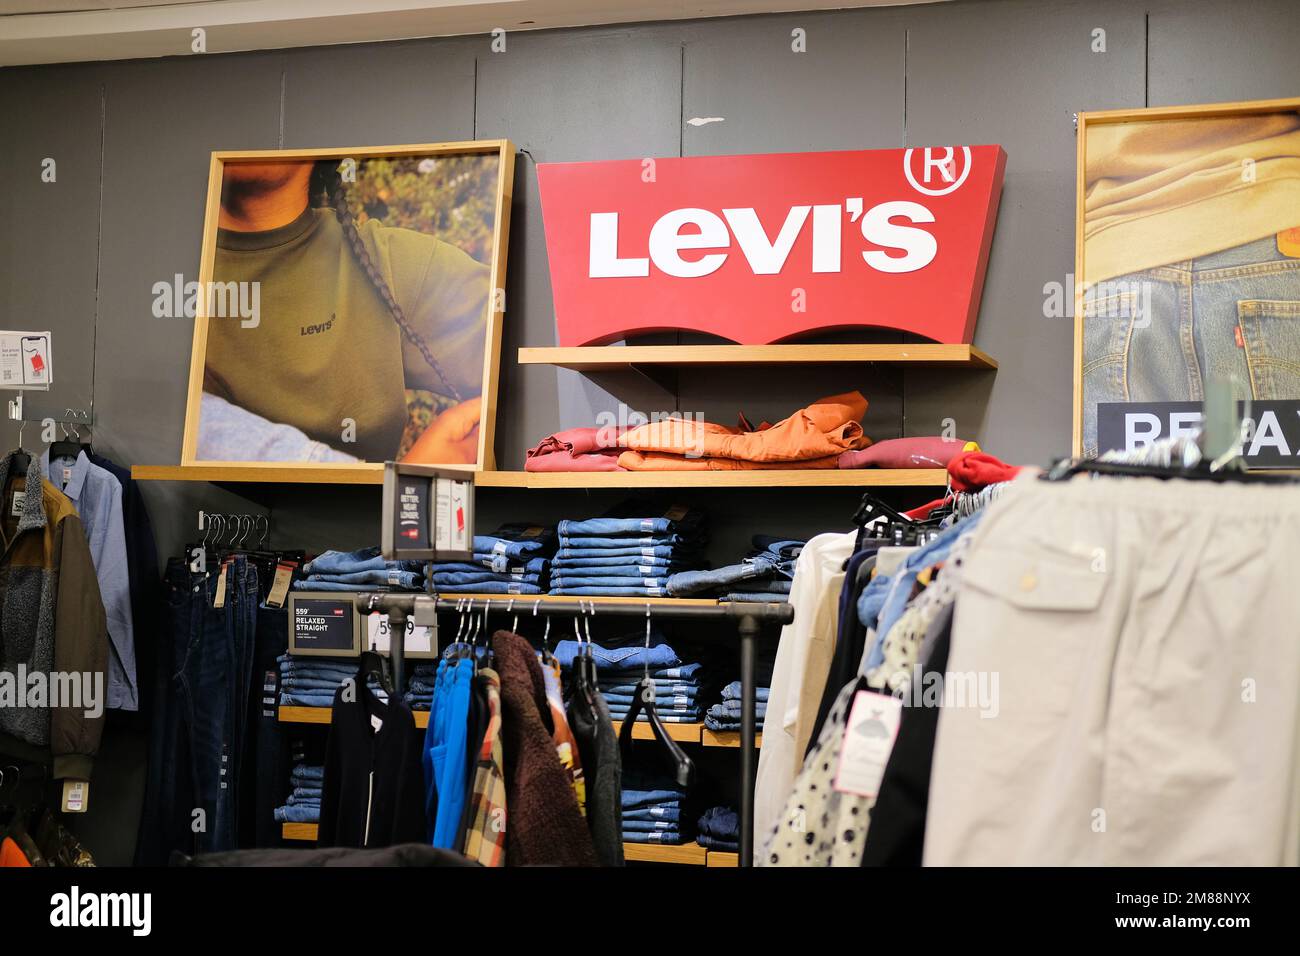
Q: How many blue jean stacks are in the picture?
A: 11